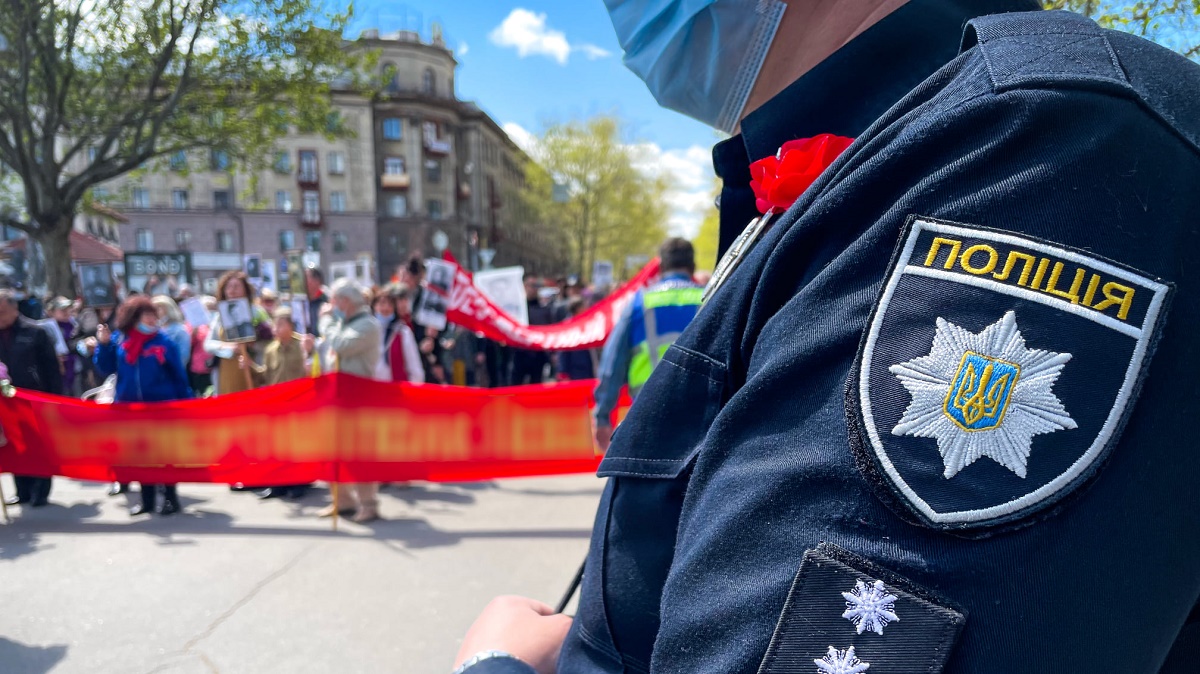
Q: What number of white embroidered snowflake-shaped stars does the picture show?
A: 2